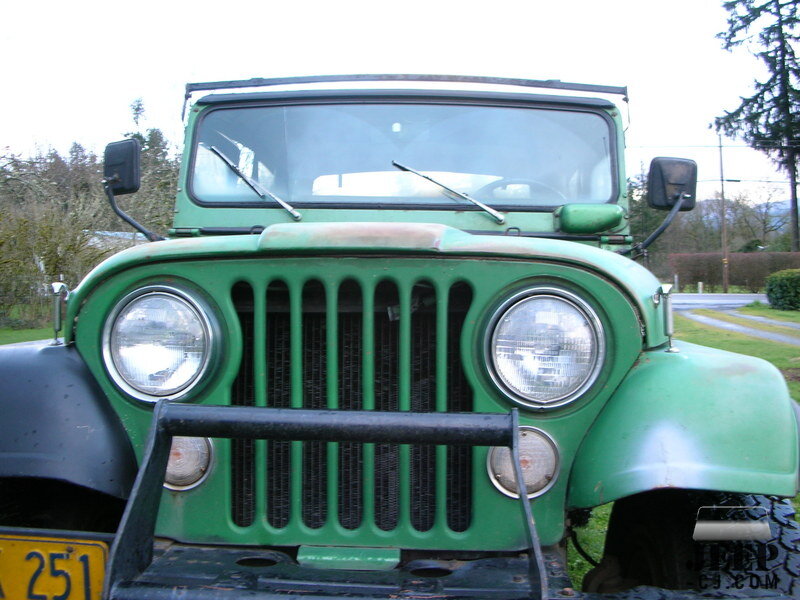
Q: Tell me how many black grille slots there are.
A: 7